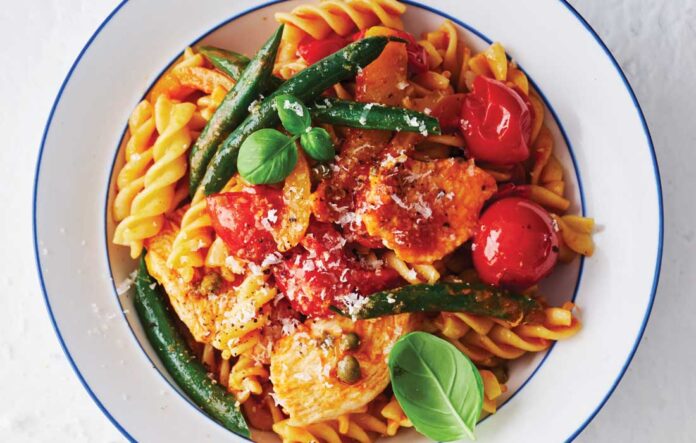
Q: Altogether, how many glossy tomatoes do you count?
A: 2